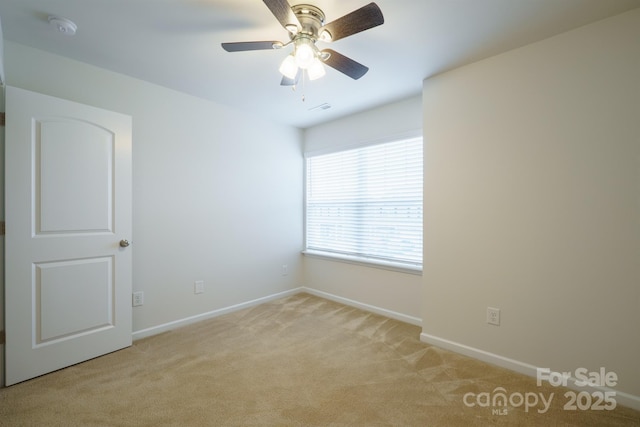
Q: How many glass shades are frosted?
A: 3